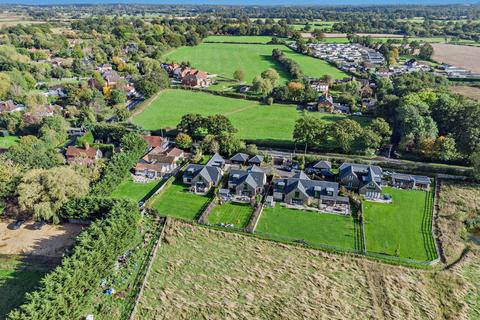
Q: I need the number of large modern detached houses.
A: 4